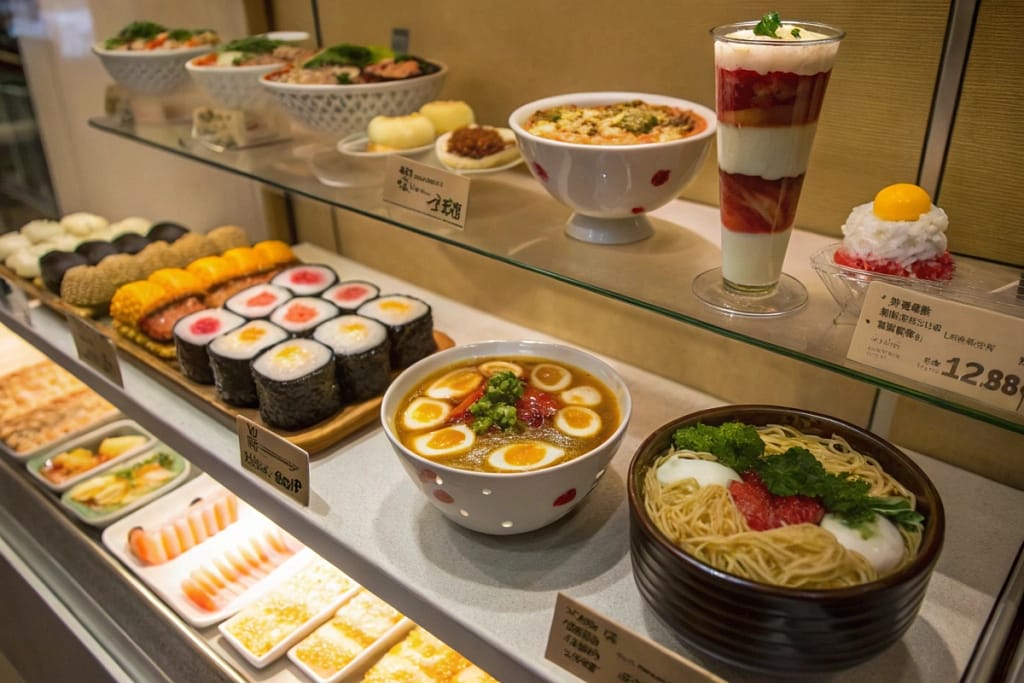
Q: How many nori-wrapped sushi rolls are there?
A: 9